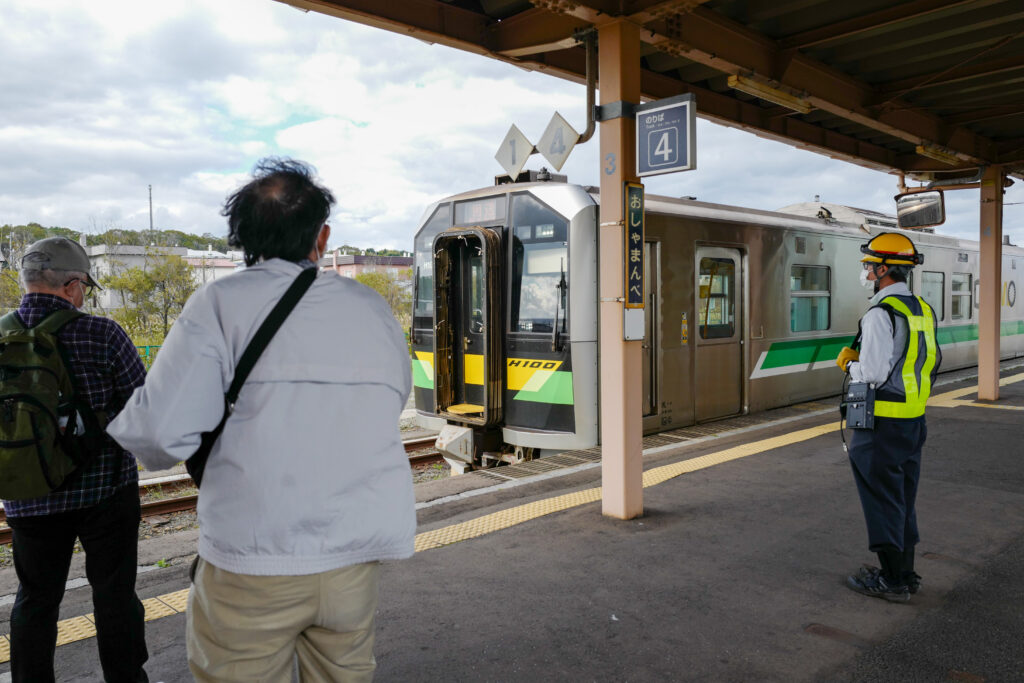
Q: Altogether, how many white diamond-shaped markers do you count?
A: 2